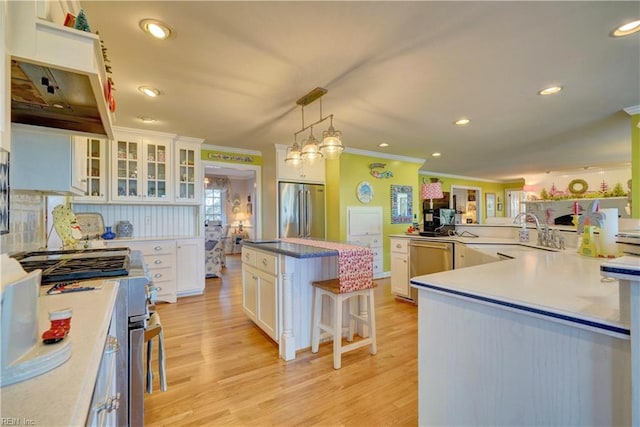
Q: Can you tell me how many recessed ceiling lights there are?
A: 8